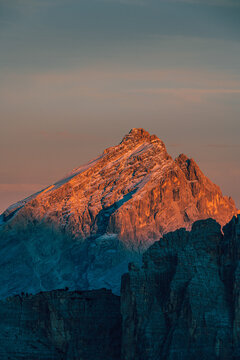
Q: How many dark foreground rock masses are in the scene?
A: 2